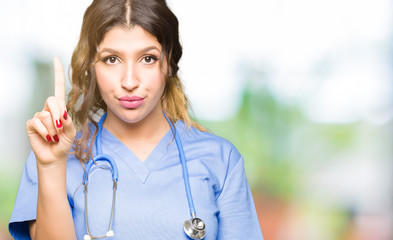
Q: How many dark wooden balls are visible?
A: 0